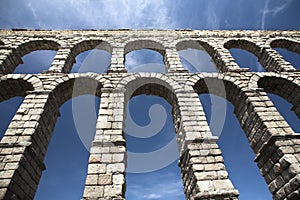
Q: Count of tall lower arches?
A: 5